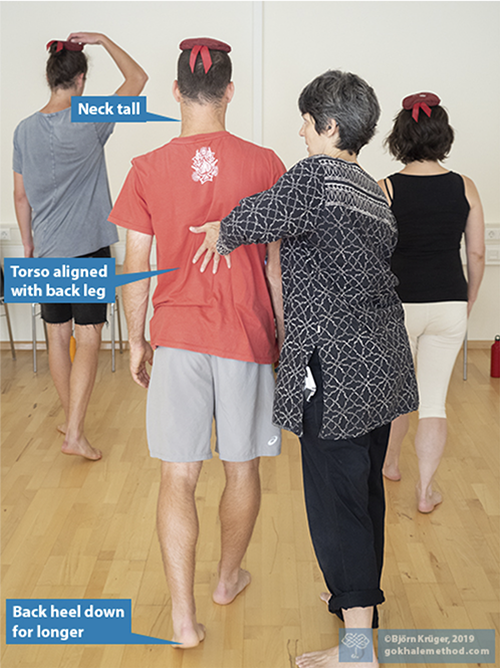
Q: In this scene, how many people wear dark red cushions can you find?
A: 3